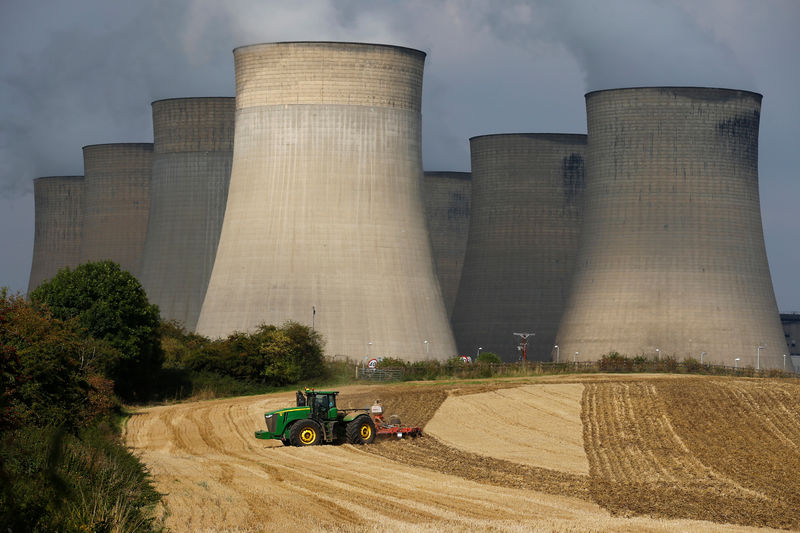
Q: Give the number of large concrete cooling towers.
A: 7